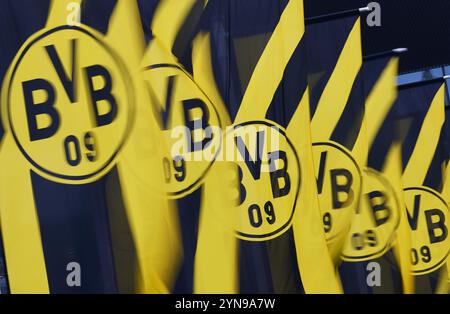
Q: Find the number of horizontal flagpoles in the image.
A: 3